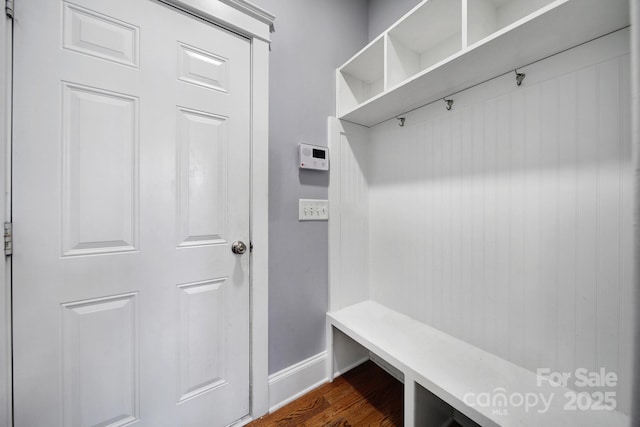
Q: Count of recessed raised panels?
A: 6